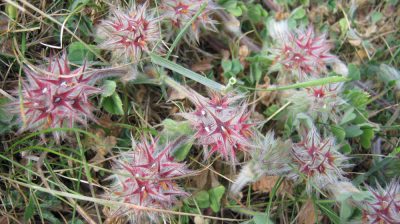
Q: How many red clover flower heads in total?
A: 9